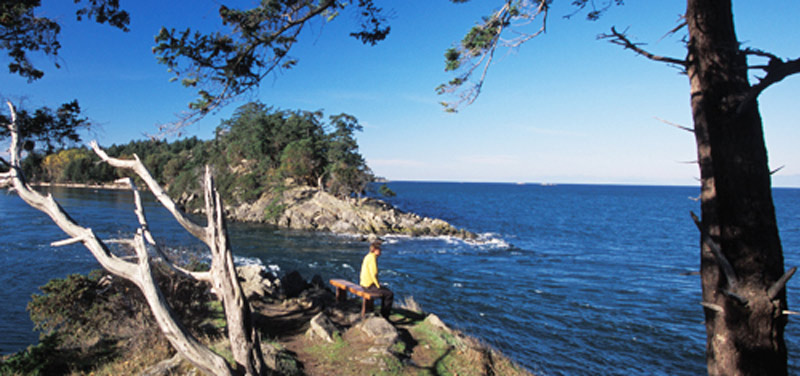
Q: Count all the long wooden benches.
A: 1